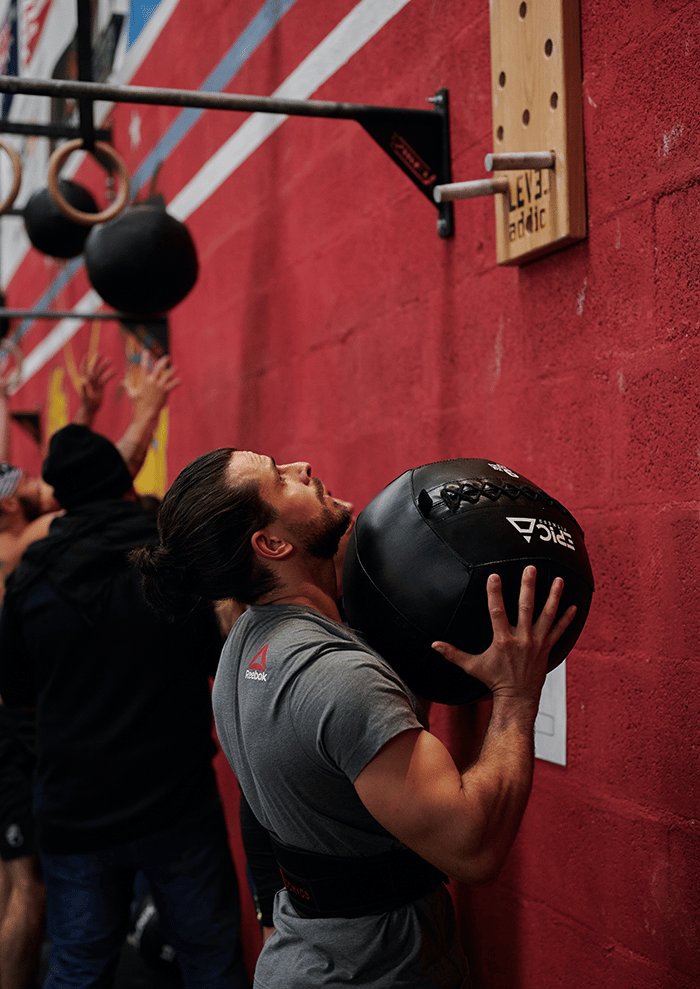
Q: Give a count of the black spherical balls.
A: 3